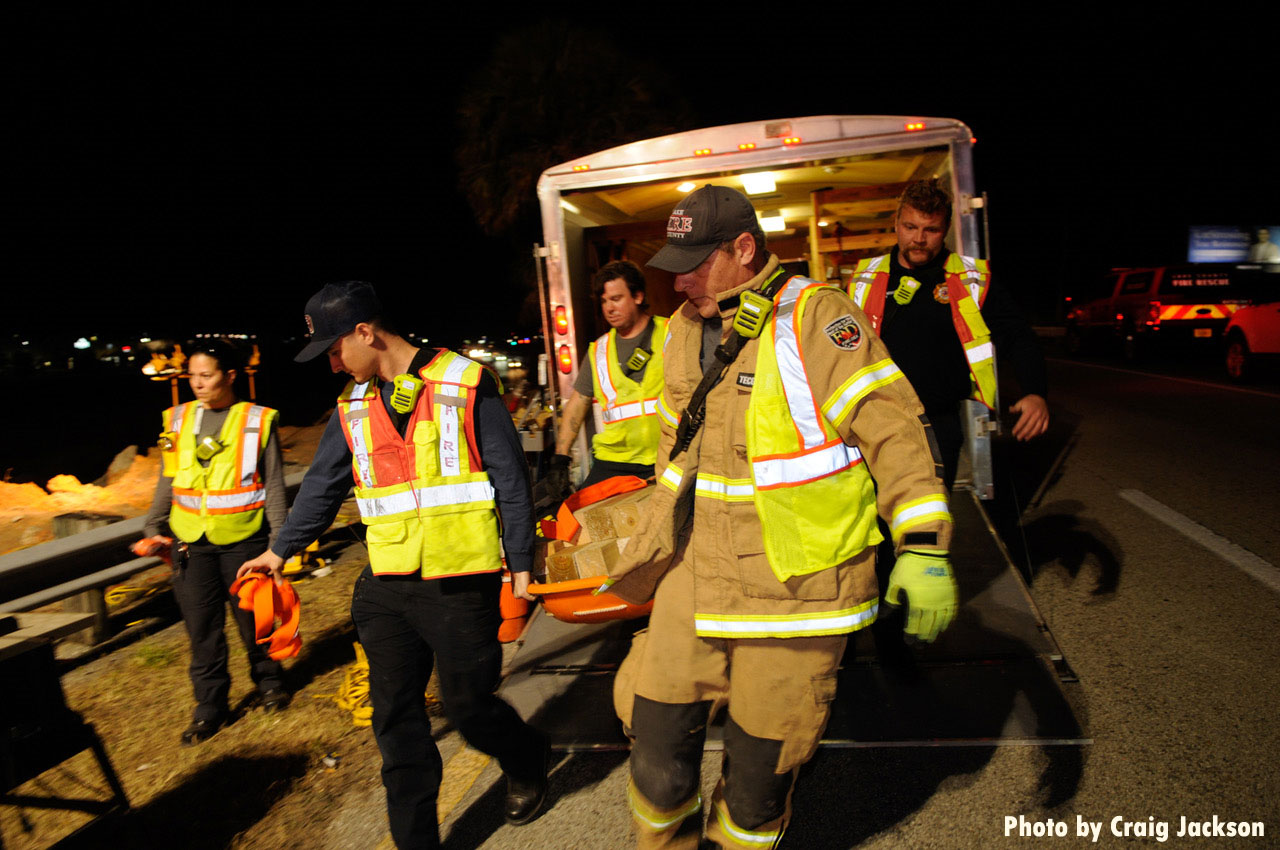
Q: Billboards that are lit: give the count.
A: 1